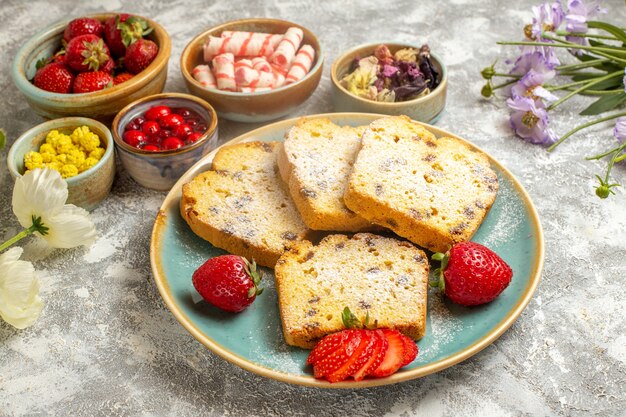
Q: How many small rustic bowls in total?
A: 5